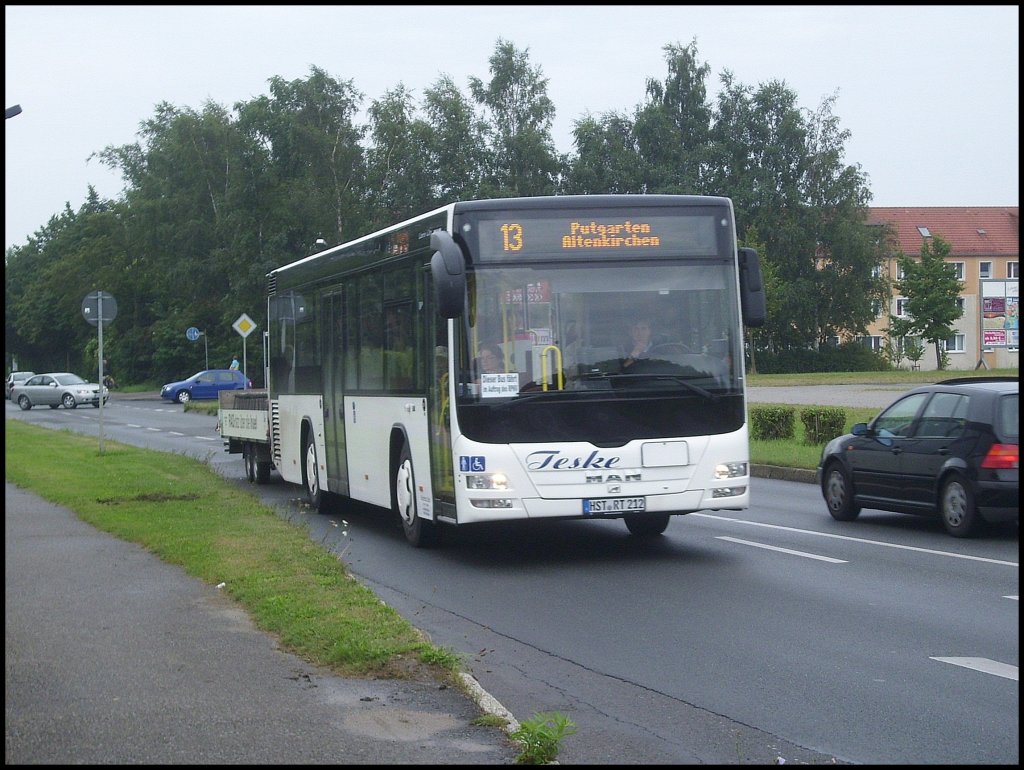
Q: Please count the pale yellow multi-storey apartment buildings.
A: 1